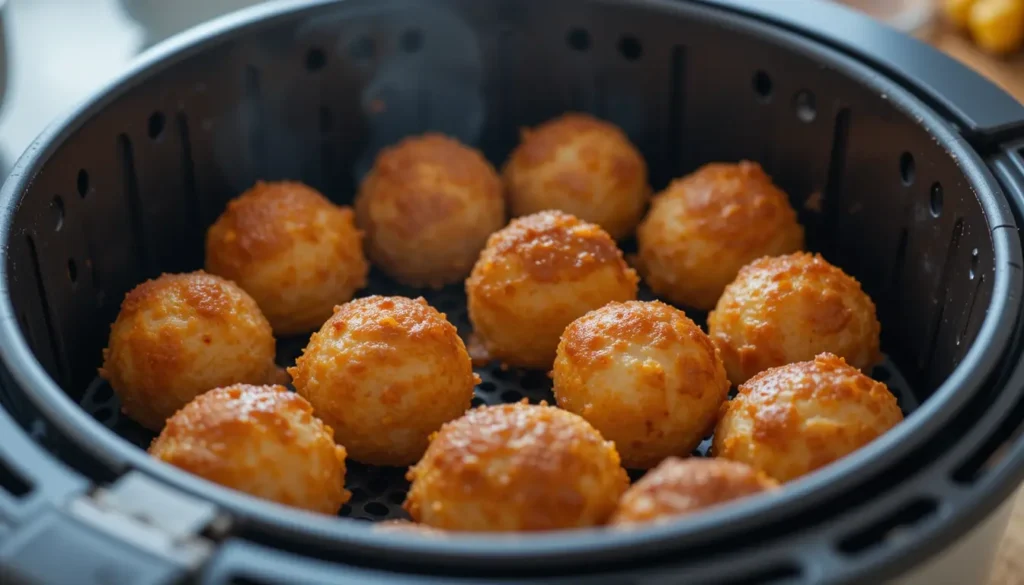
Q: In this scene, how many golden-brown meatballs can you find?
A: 13